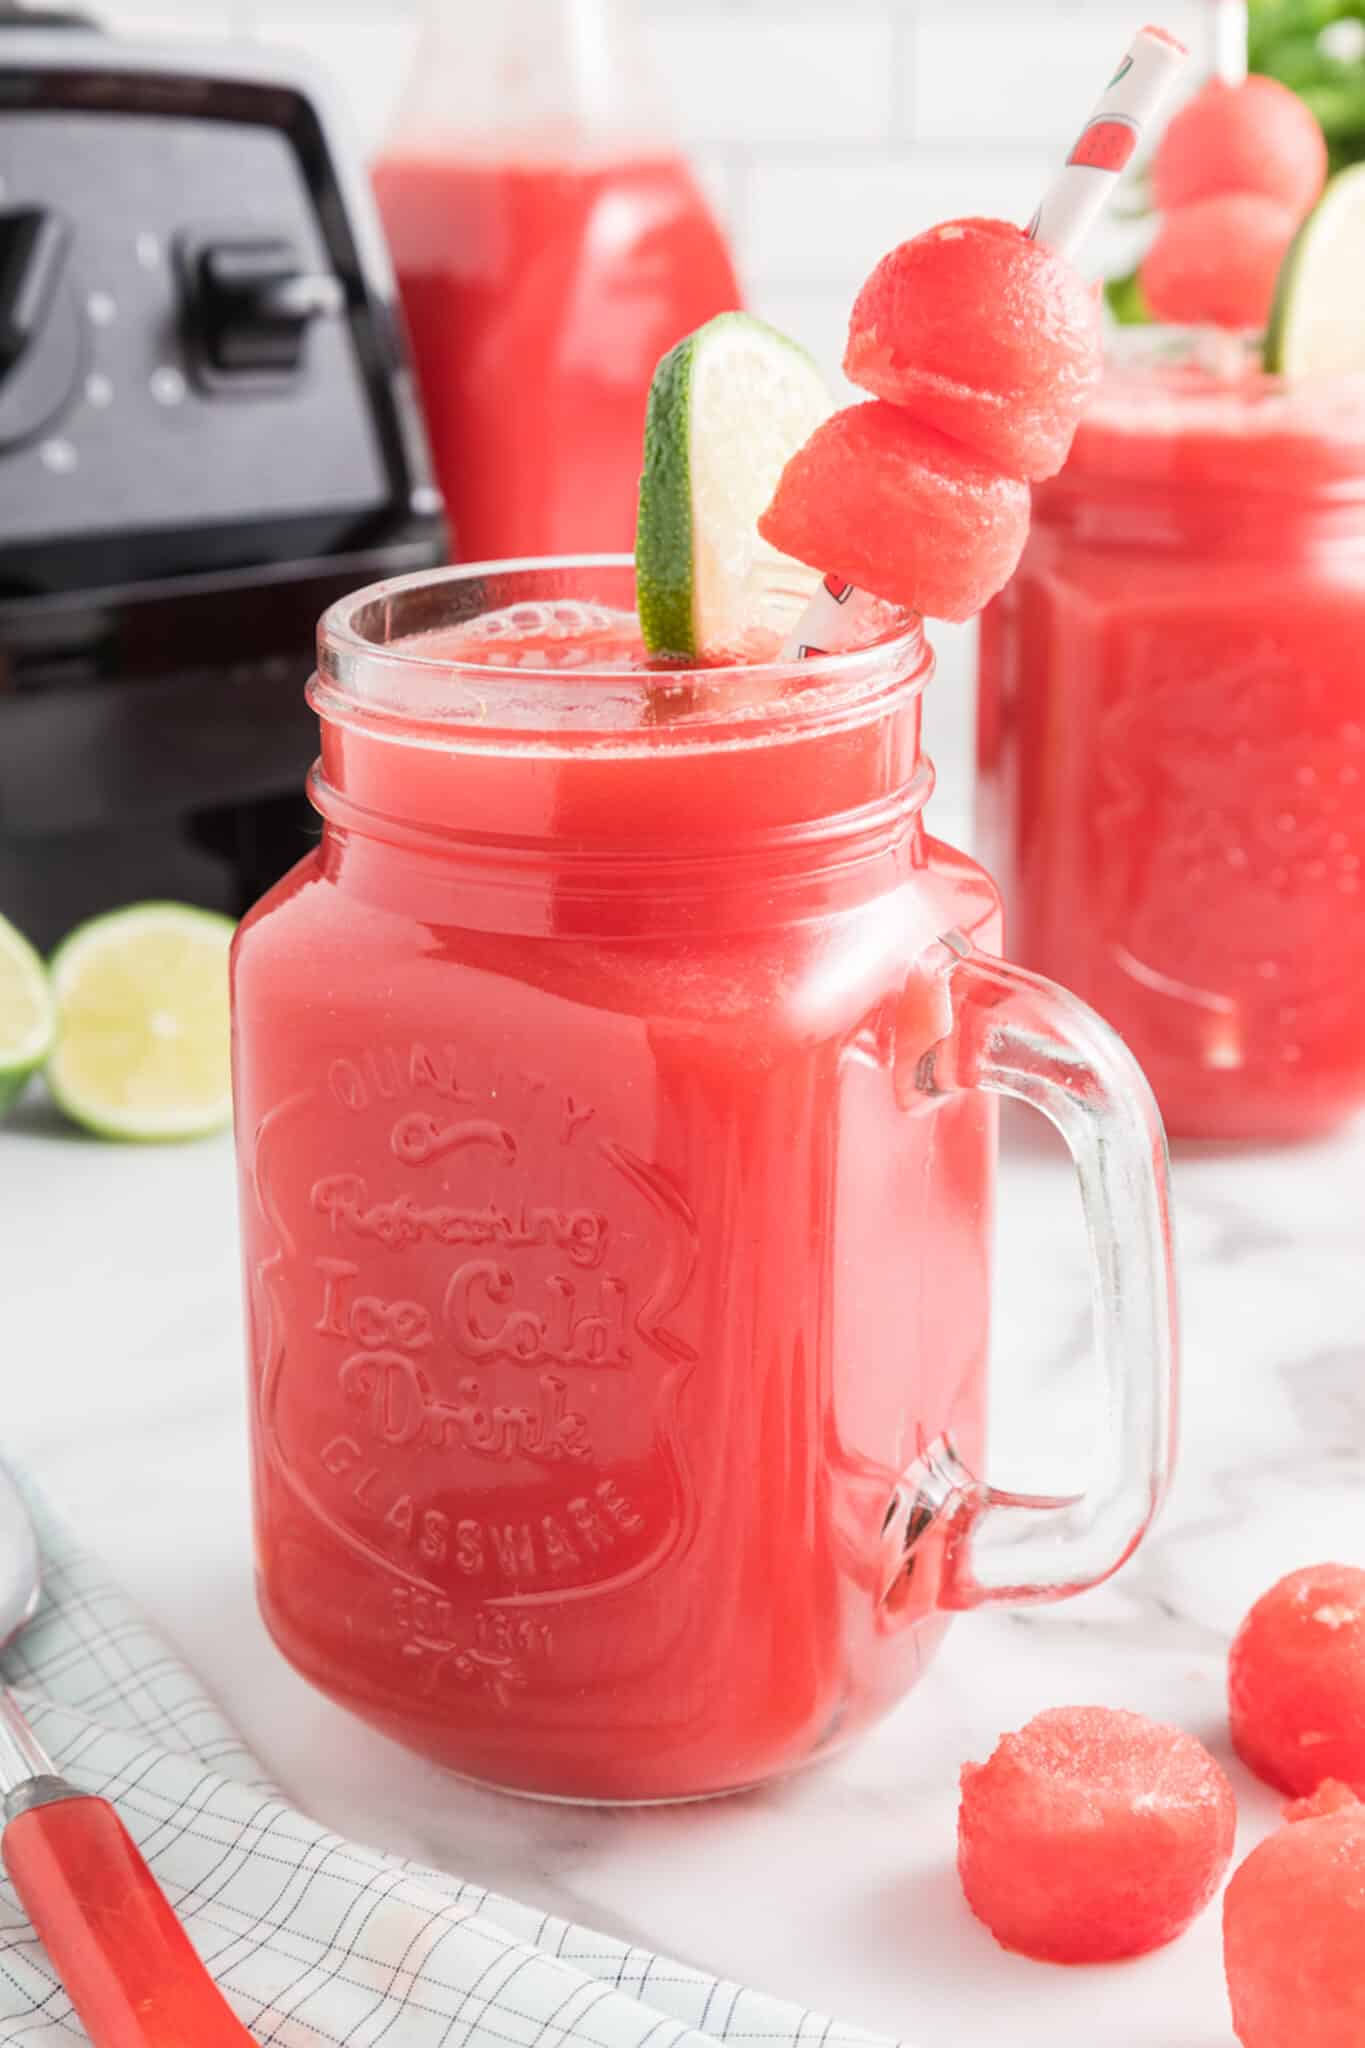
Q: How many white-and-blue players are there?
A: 0